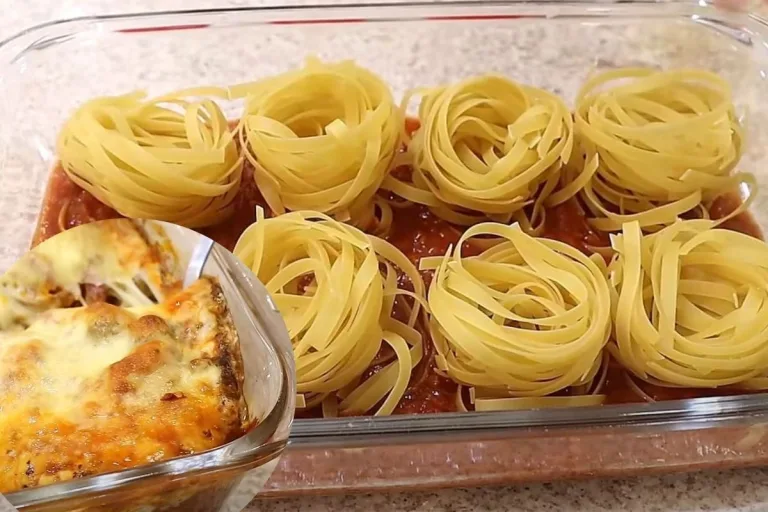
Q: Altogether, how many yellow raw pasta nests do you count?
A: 7